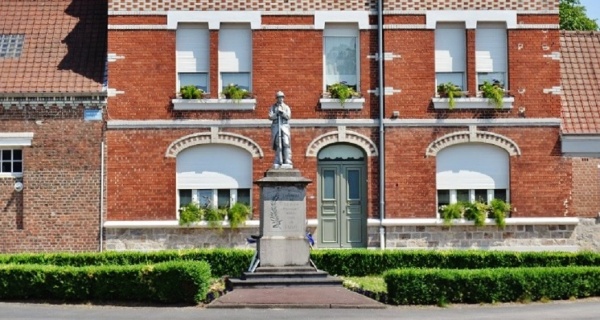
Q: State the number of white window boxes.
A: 3